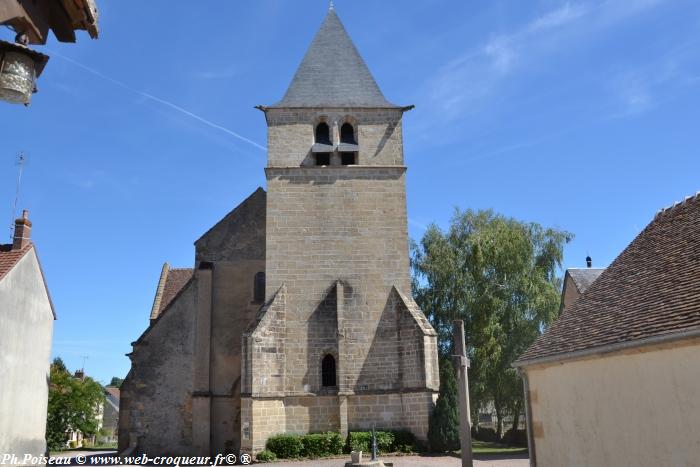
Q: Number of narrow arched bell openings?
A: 2